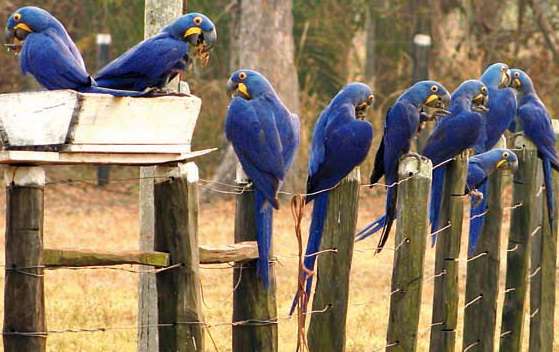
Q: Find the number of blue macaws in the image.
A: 9